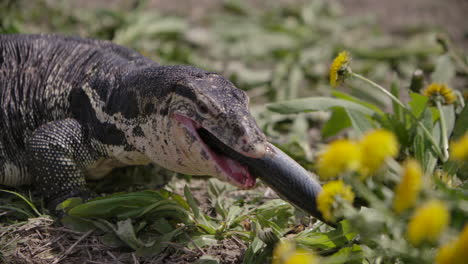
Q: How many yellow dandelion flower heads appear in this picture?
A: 10